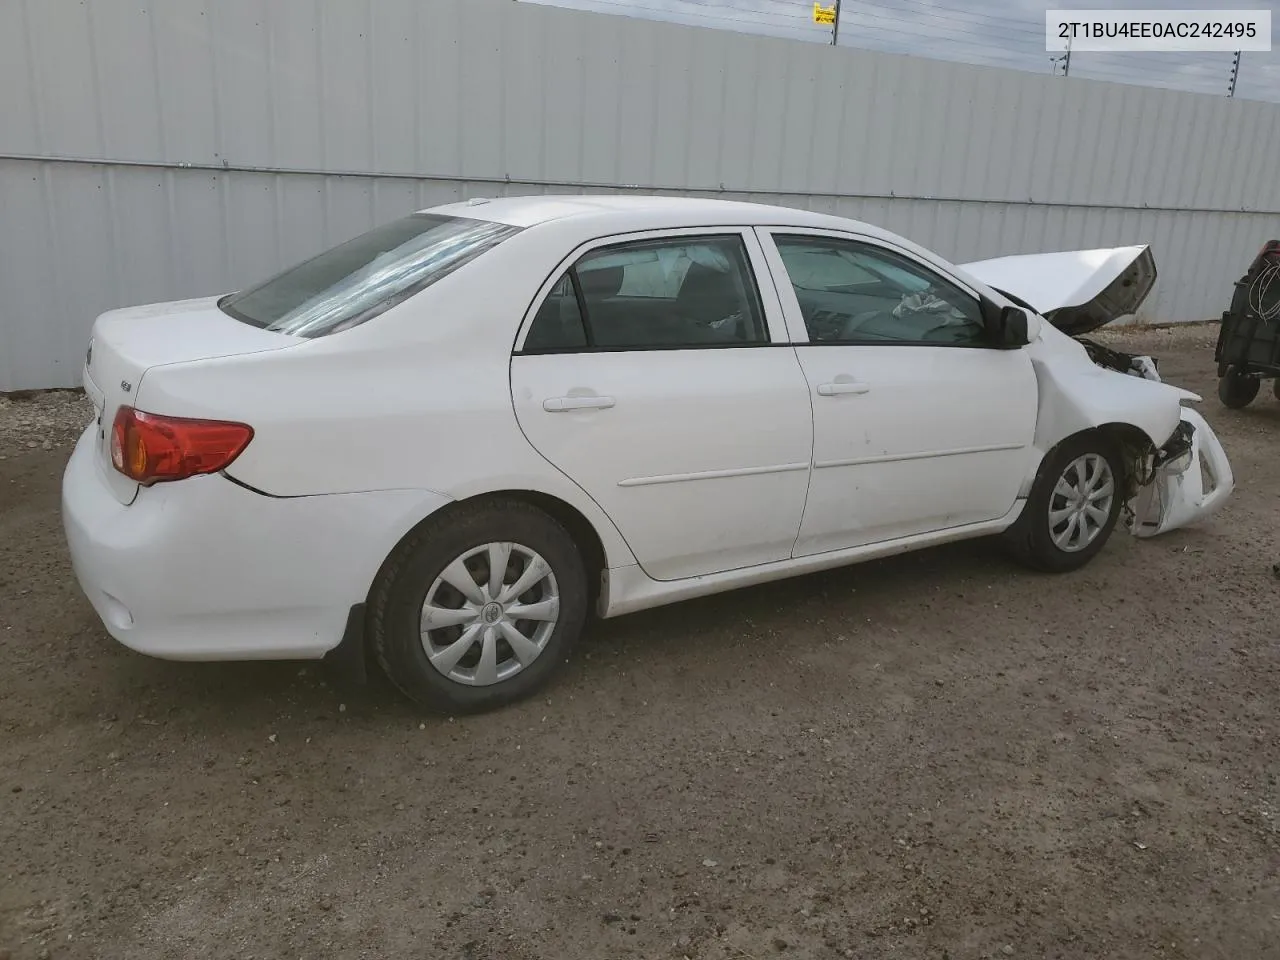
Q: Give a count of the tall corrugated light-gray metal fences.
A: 1